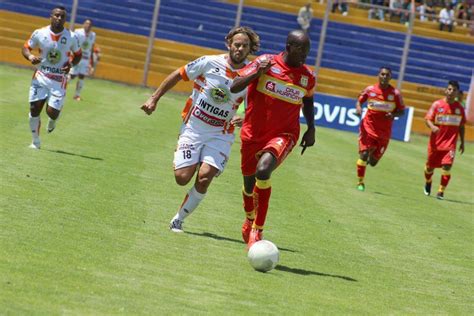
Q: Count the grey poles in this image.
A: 5